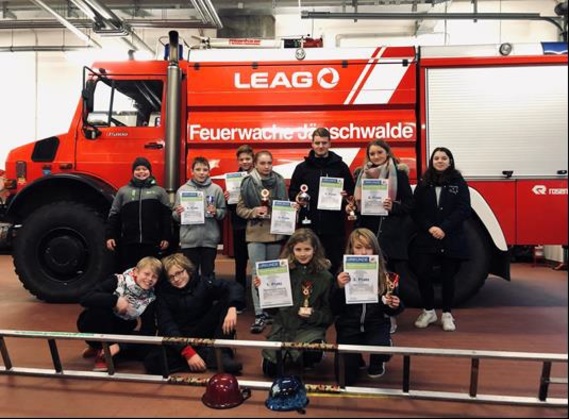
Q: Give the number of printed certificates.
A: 7